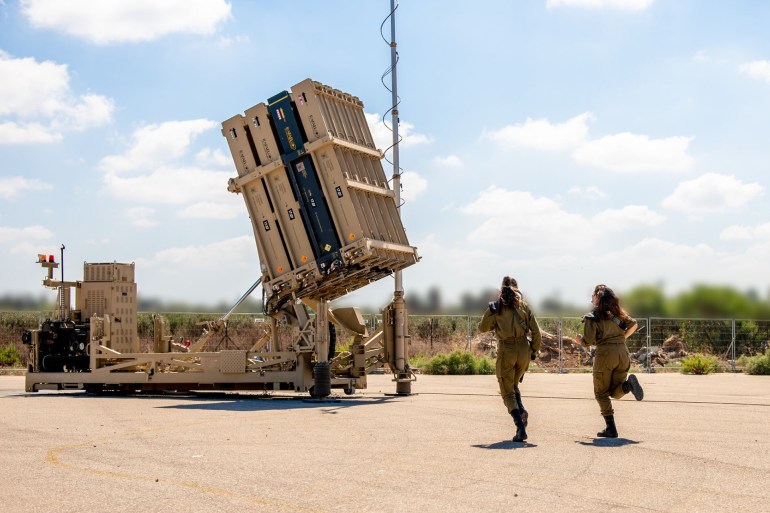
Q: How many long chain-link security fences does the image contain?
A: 1